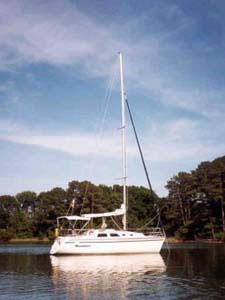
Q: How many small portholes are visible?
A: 2